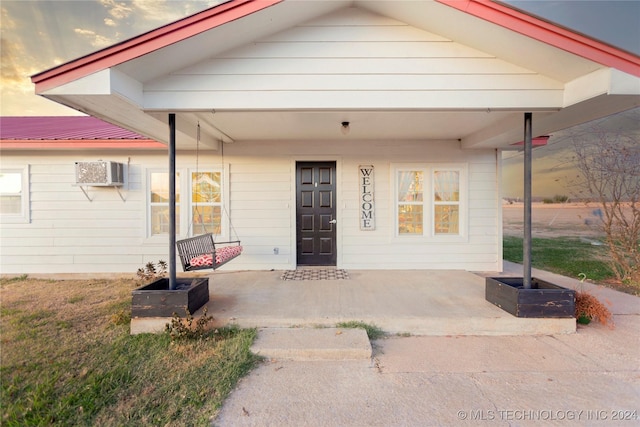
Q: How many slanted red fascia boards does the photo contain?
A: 2